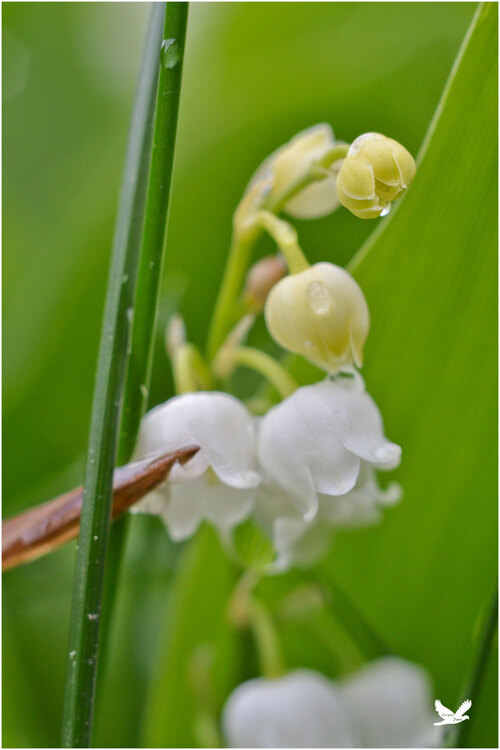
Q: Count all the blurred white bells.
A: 2